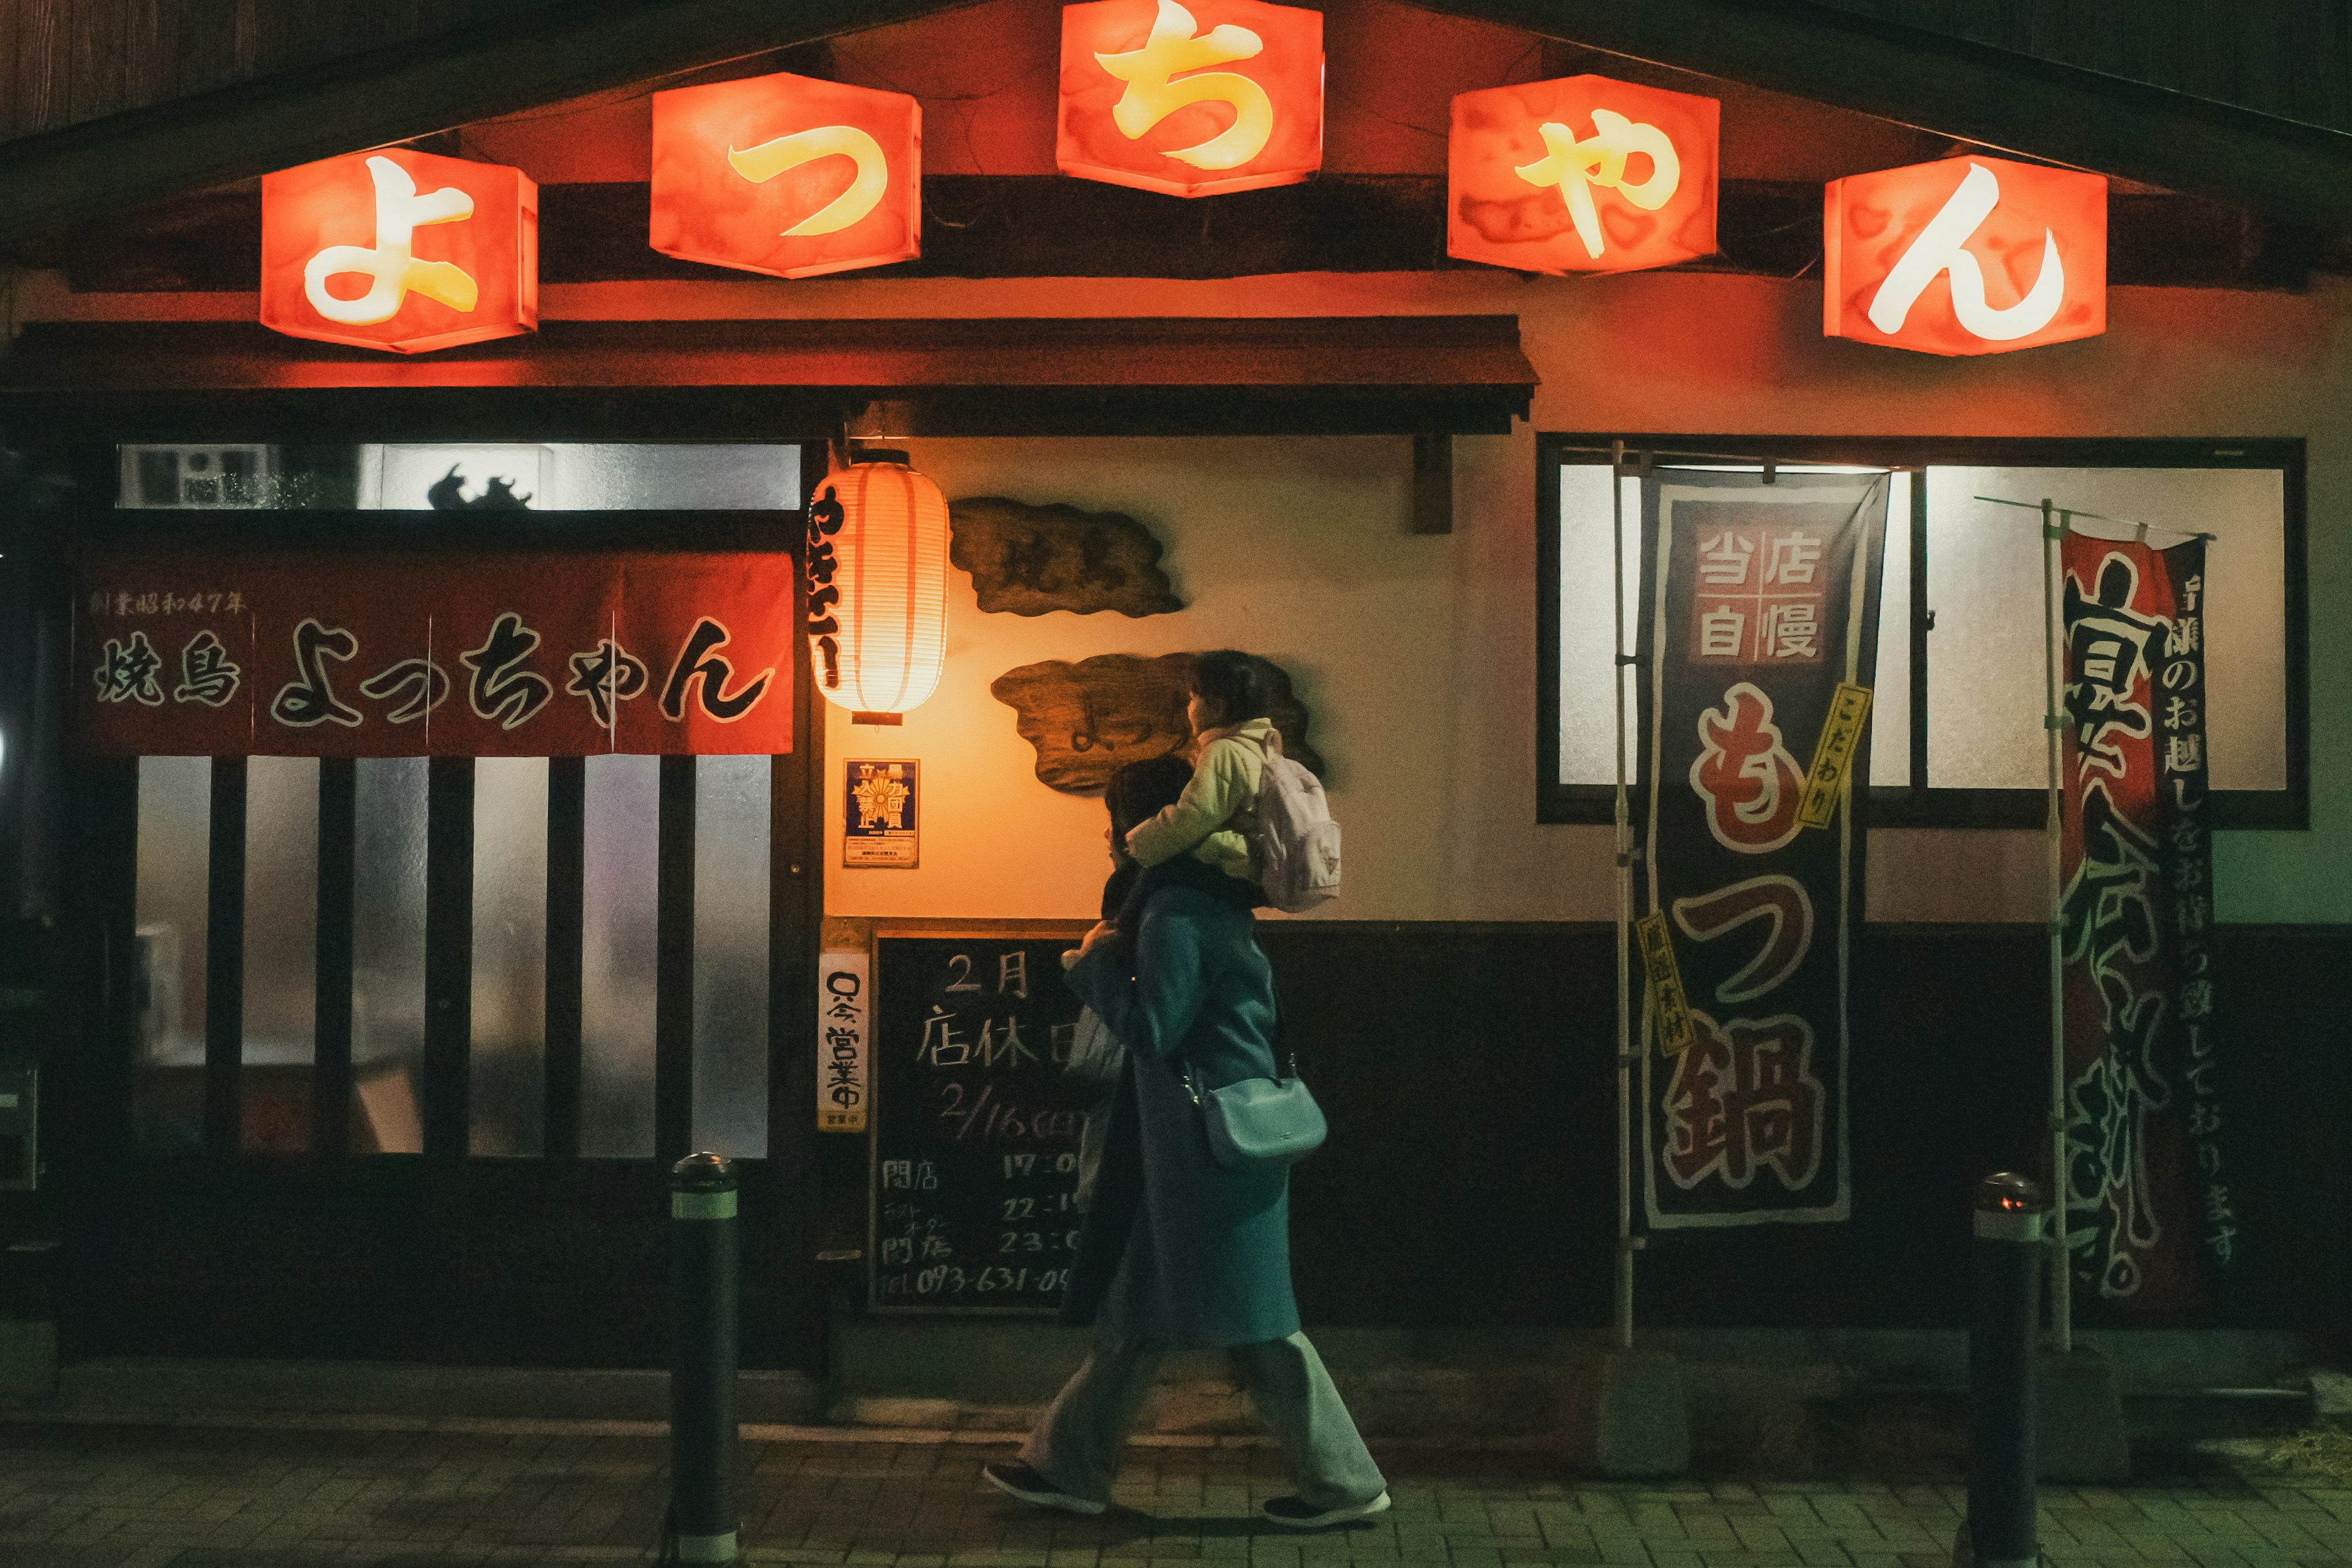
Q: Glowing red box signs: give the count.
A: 5